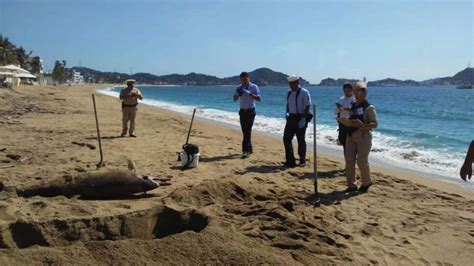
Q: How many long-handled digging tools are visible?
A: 3